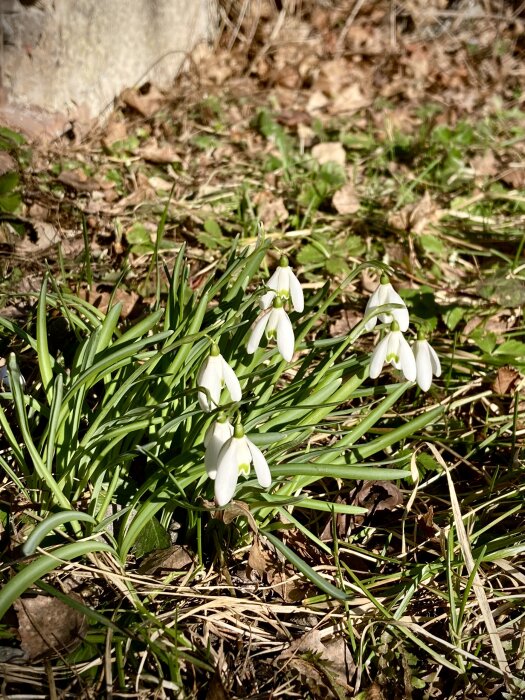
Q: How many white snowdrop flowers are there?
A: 8